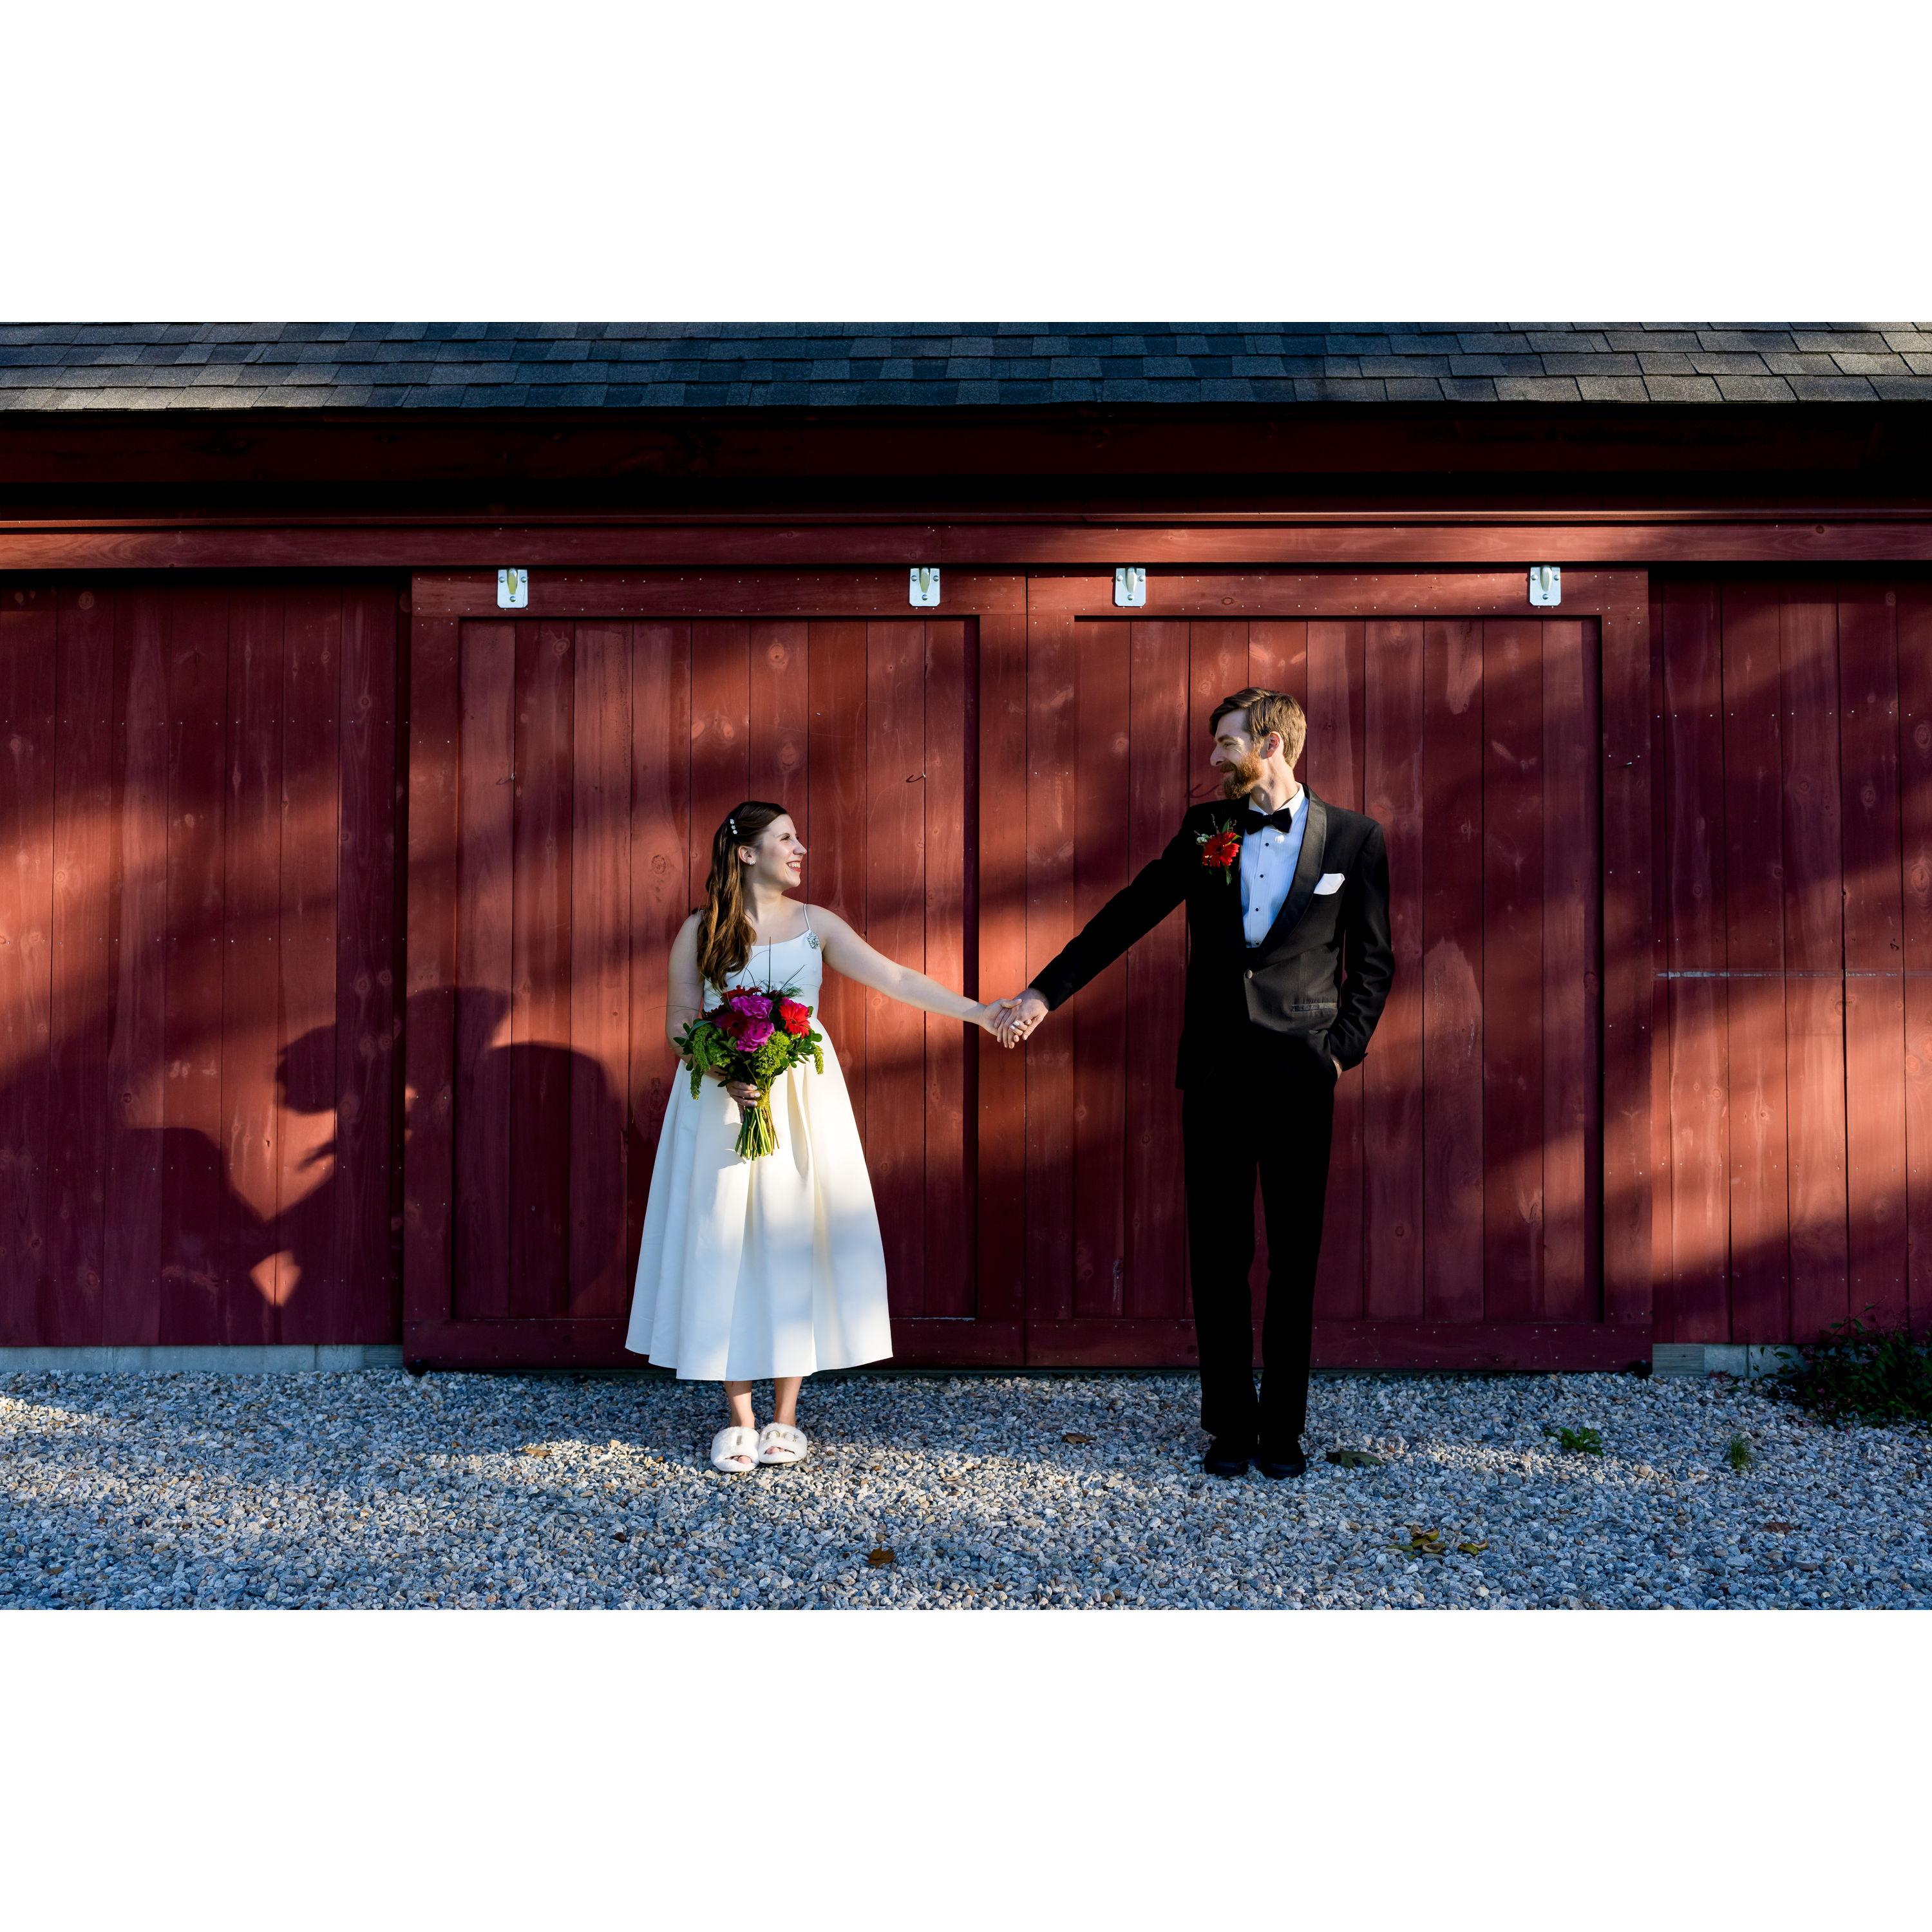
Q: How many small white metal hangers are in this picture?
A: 4